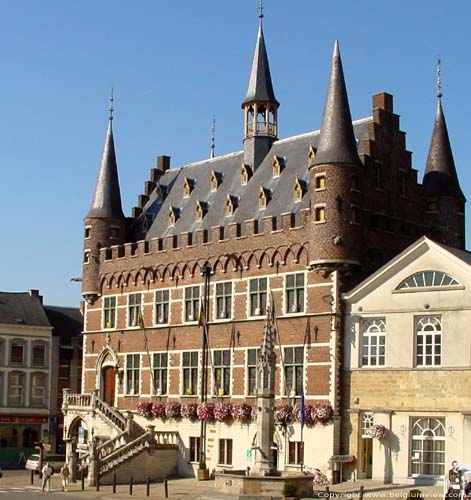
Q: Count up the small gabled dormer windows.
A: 12